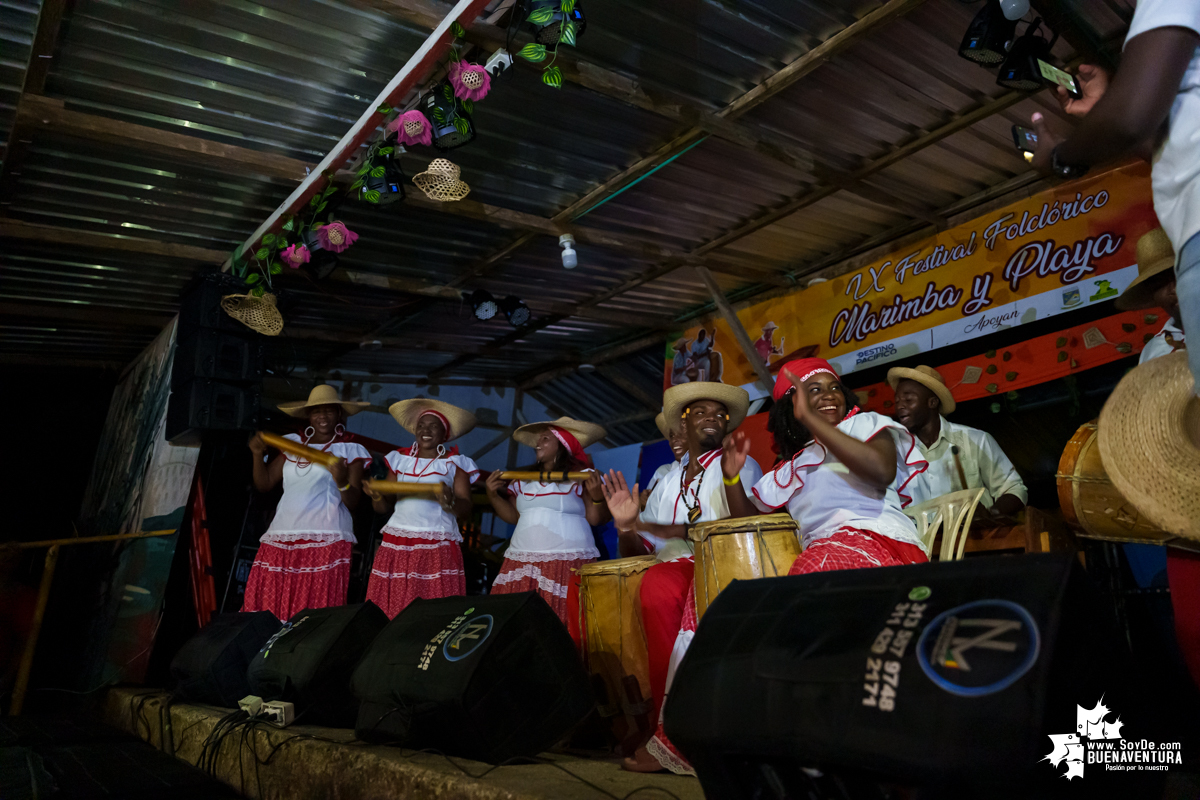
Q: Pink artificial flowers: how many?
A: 4